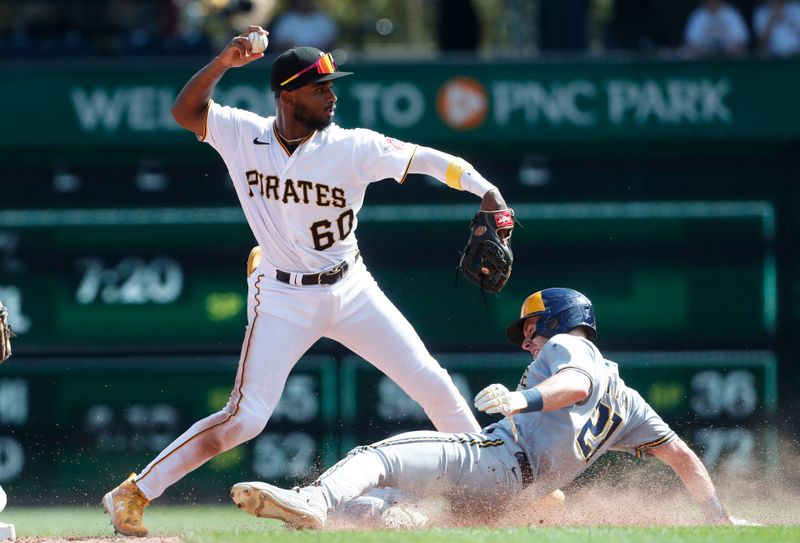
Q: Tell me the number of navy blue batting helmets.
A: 1